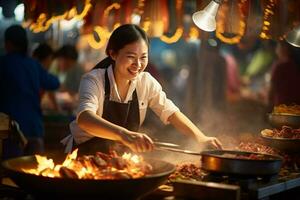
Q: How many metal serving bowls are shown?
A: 2